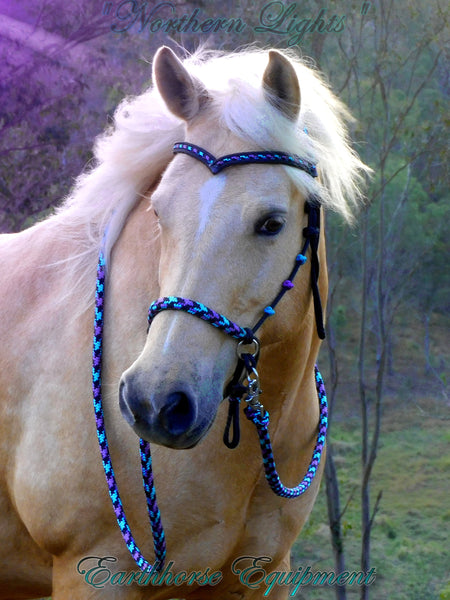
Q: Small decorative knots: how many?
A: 3